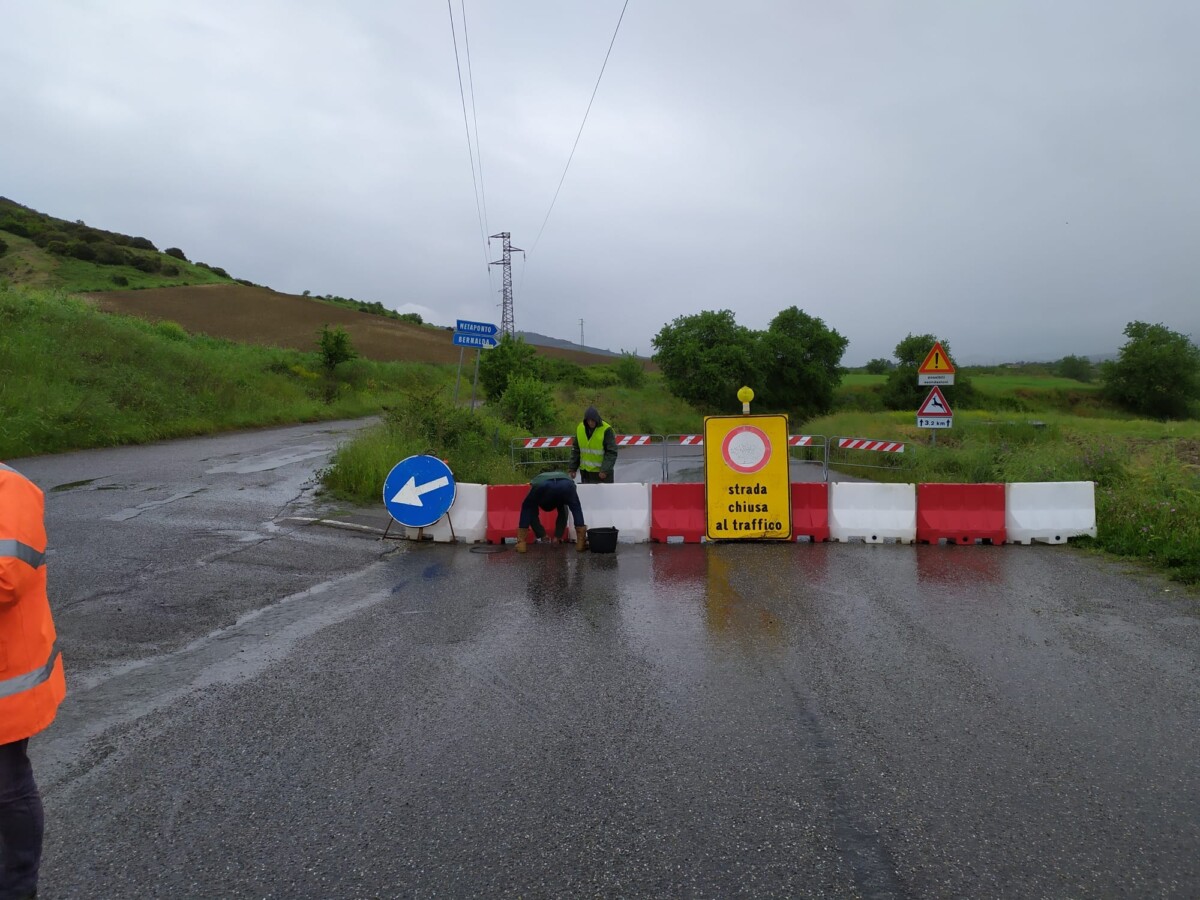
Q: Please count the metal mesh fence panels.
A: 3